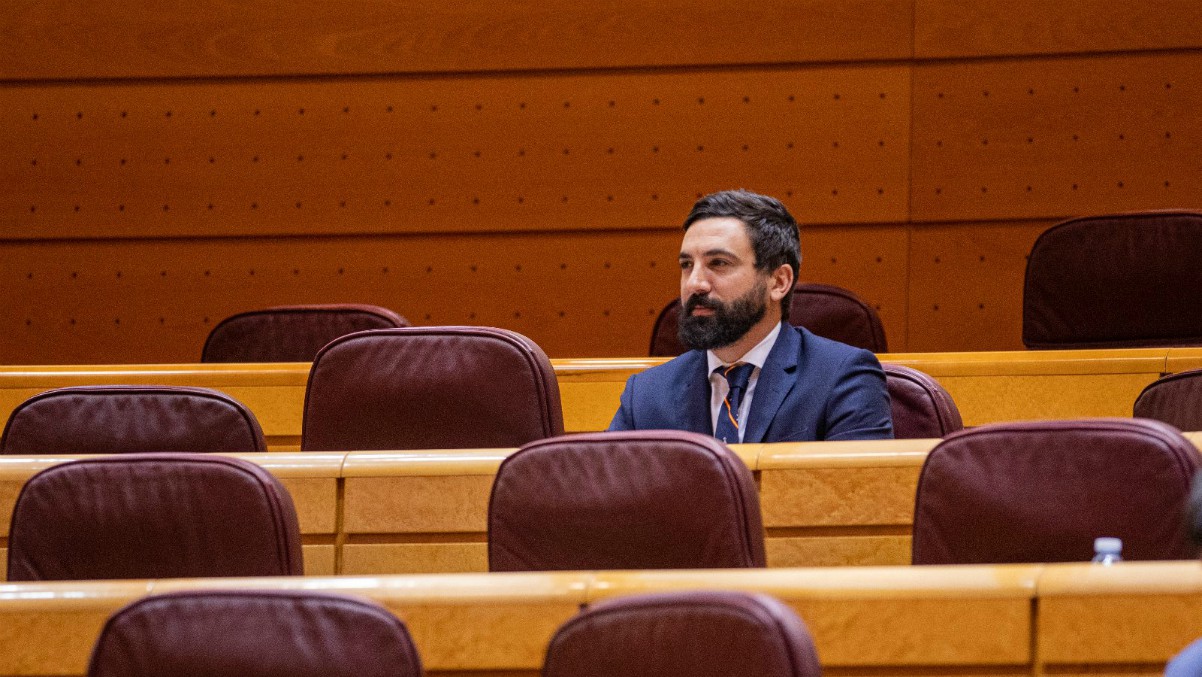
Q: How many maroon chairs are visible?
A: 12